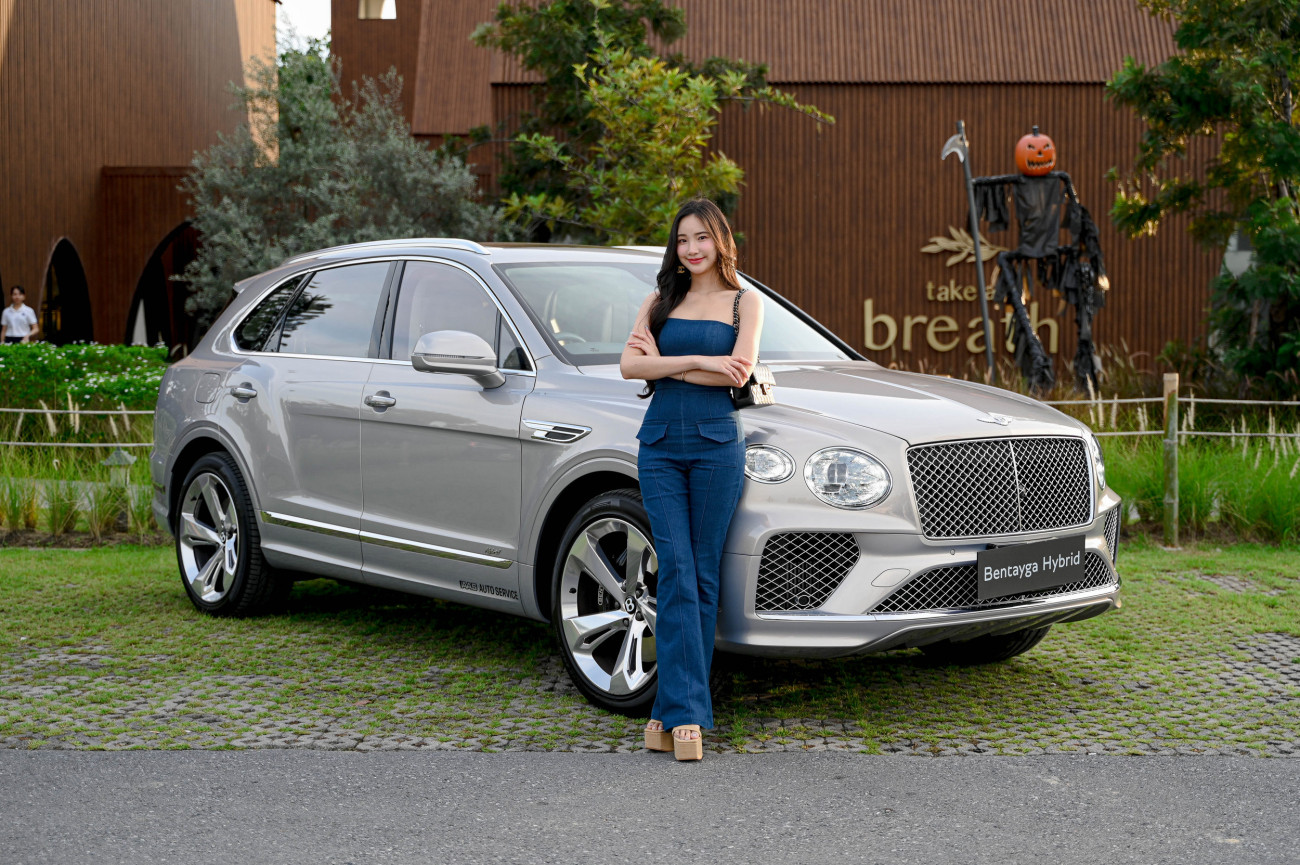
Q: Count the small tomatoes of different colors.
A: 0